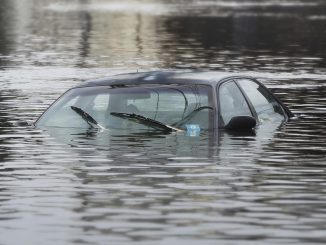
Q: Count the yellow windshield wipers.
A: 0